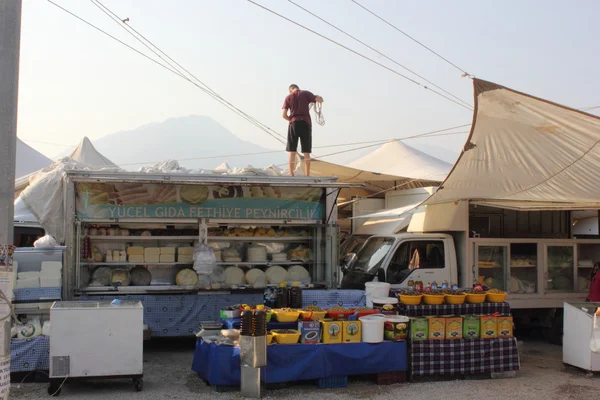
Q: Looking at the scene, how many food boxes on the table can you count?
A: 9